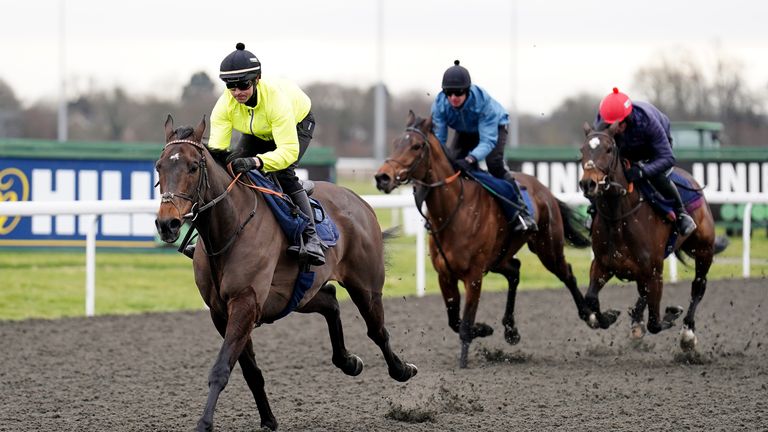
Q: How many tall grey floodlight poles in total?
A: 3